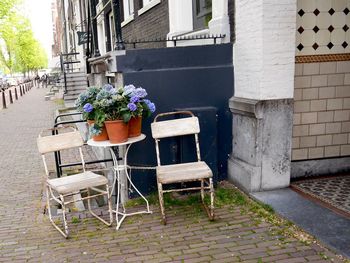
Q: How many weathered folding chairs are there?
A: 2